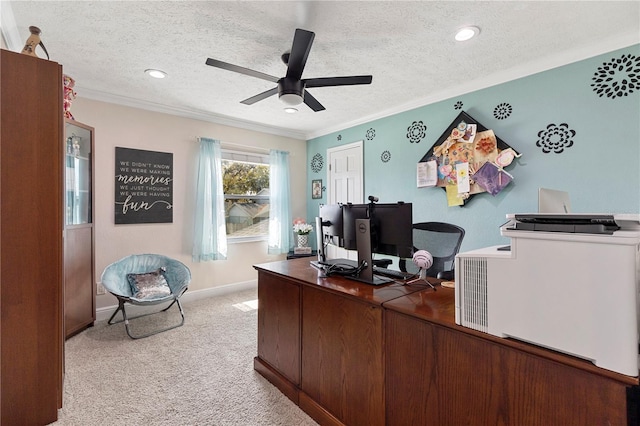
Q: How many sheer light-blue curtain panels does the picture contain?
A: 2